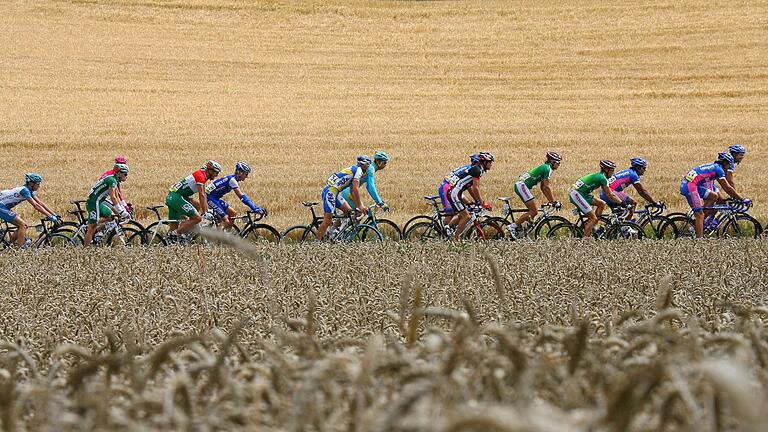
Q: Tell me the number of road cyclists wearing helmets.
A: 14